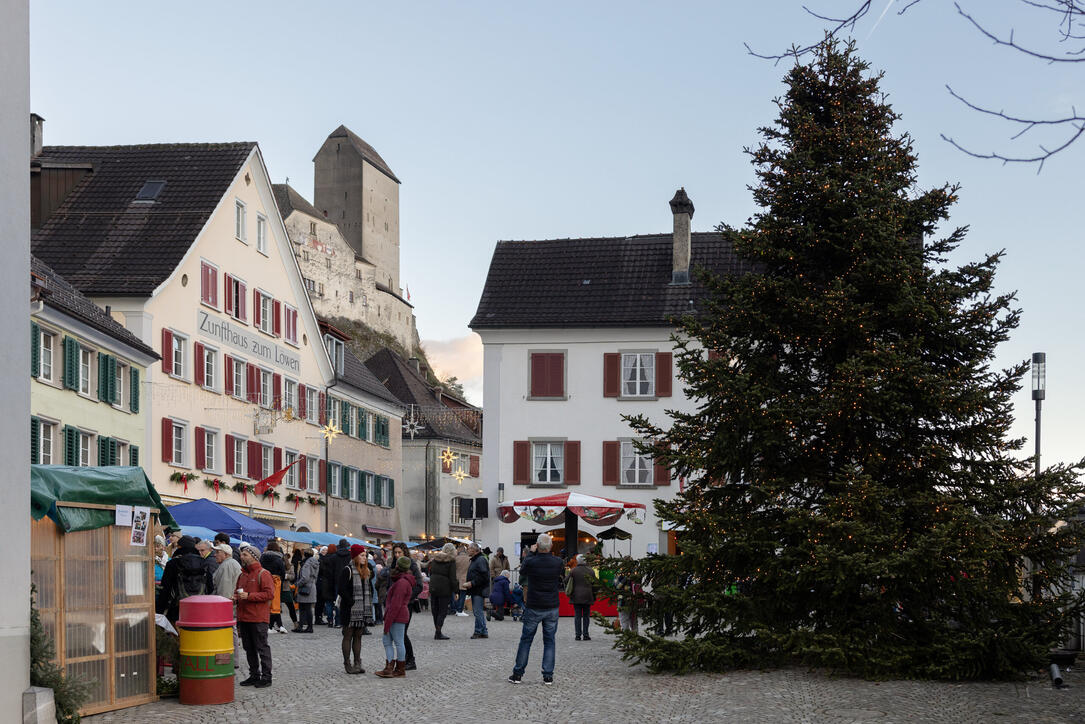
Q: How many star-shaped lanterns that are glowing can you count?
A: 3